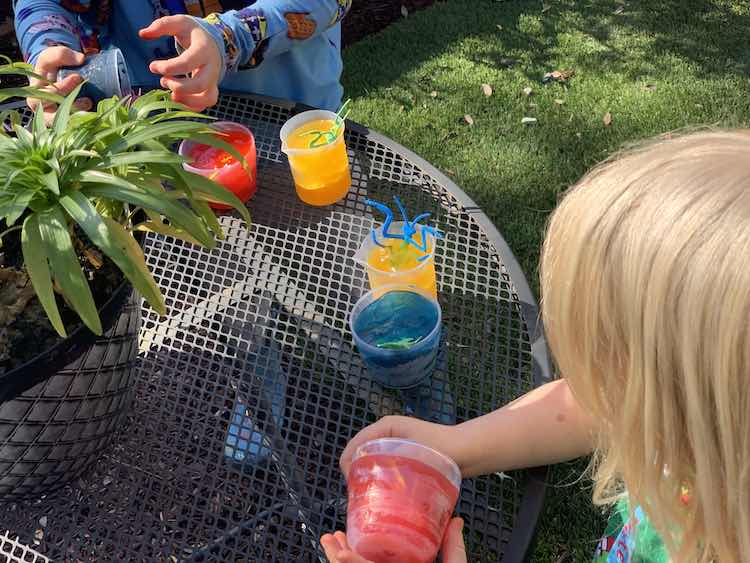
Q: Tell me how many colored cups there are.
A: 6